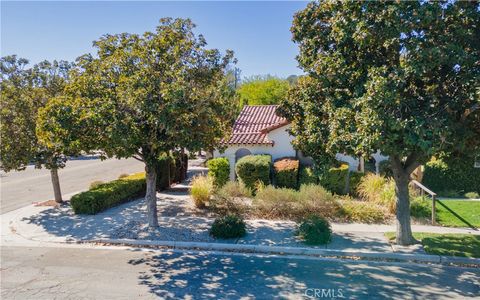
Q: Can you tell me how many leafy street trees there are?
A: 3